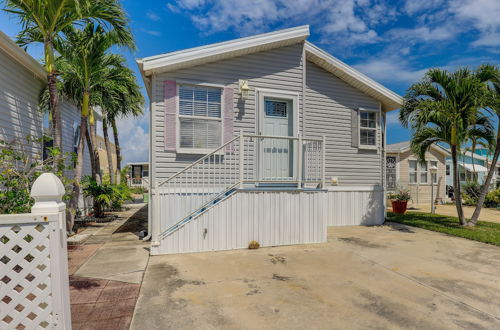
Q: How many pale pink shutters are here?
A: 2